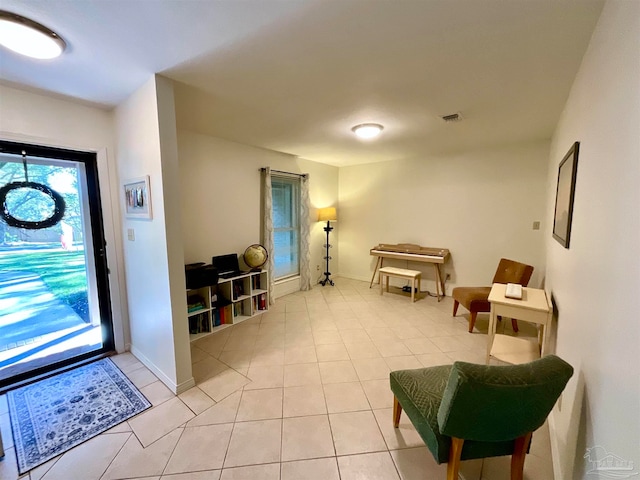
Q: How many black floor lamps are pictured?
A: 1